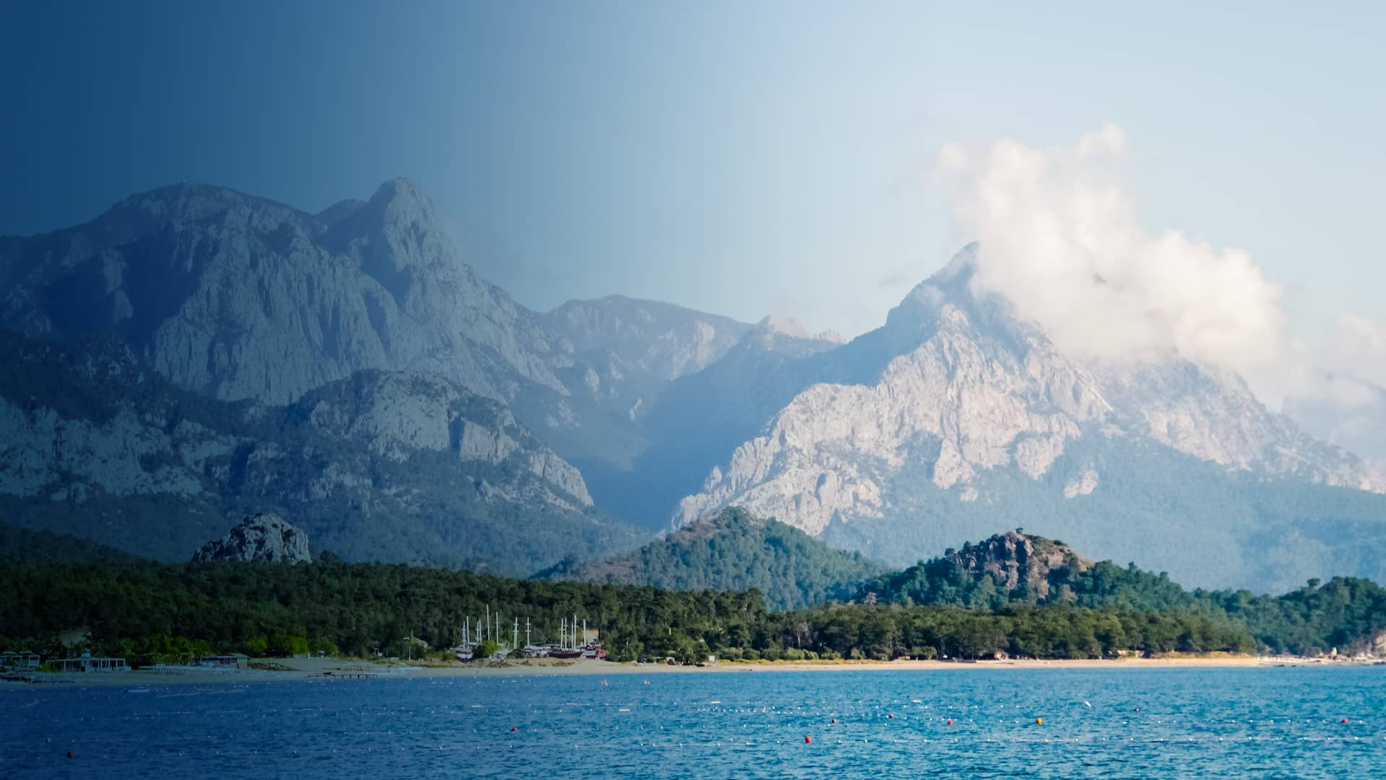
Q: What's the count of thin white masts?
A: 13